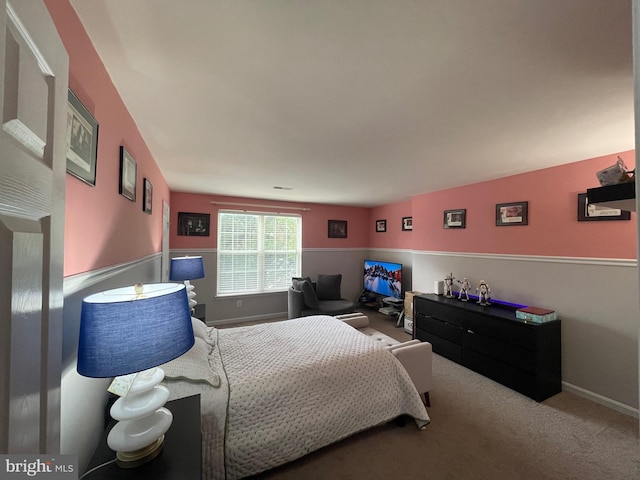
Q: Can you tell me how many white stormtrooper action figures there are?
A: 3